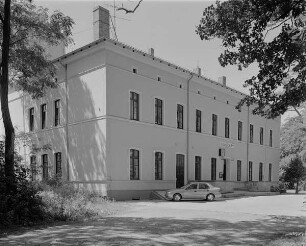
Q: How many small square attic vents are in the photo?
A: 6